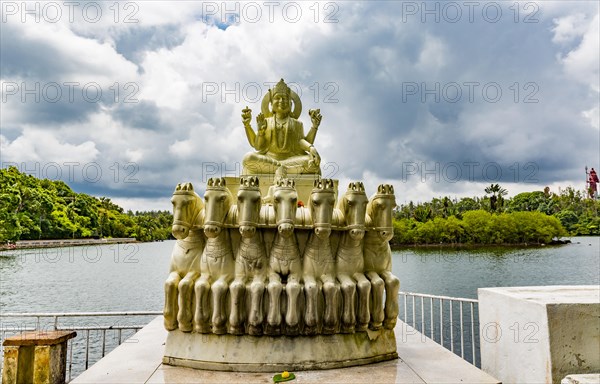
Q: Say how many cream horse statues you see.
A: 7